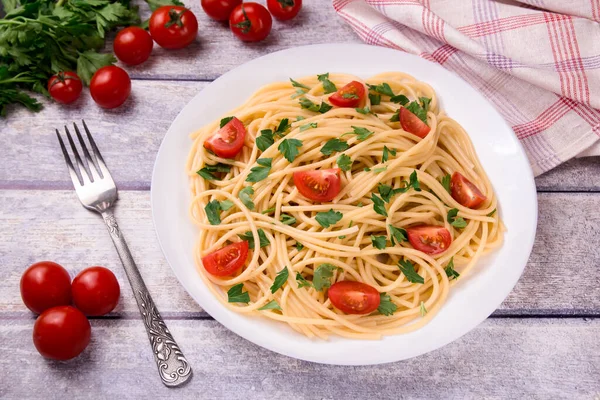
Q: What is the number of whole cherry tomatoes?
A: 10